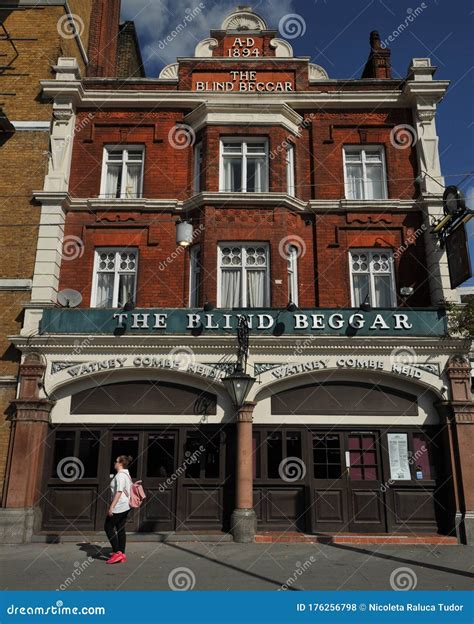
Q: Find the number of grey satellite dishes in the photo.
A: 1